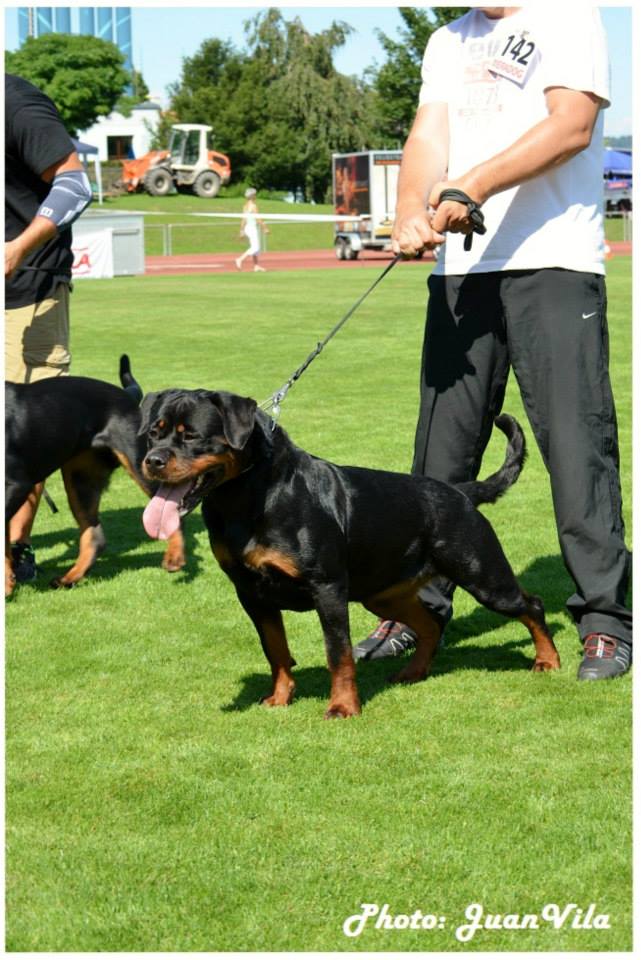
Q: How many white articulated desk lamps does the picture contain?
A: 0